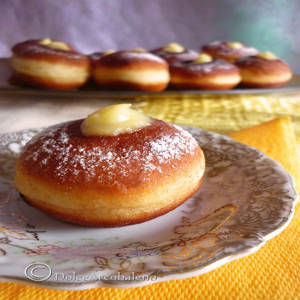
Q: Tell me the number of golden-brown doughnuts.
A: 8